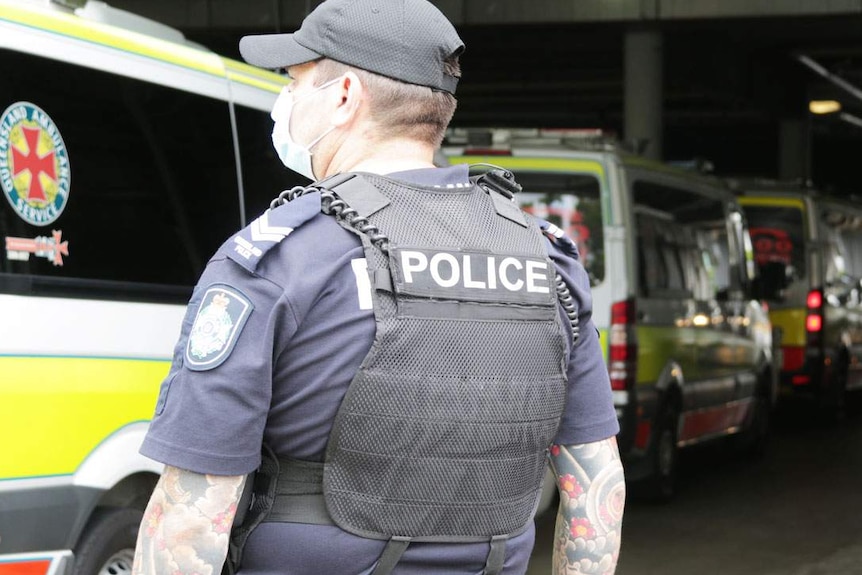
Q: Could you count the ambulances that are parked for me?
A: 3